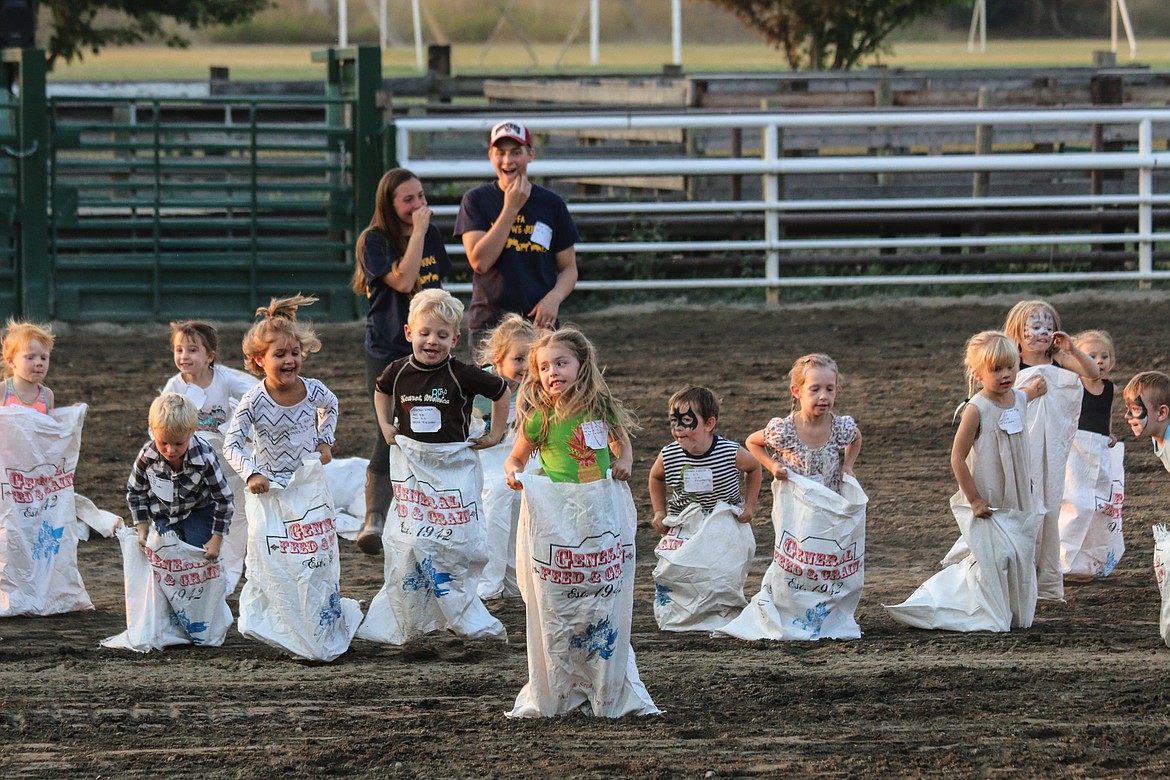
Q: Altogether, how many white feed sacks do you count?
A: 13